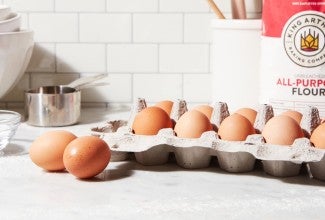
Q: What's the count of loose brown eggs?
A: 2